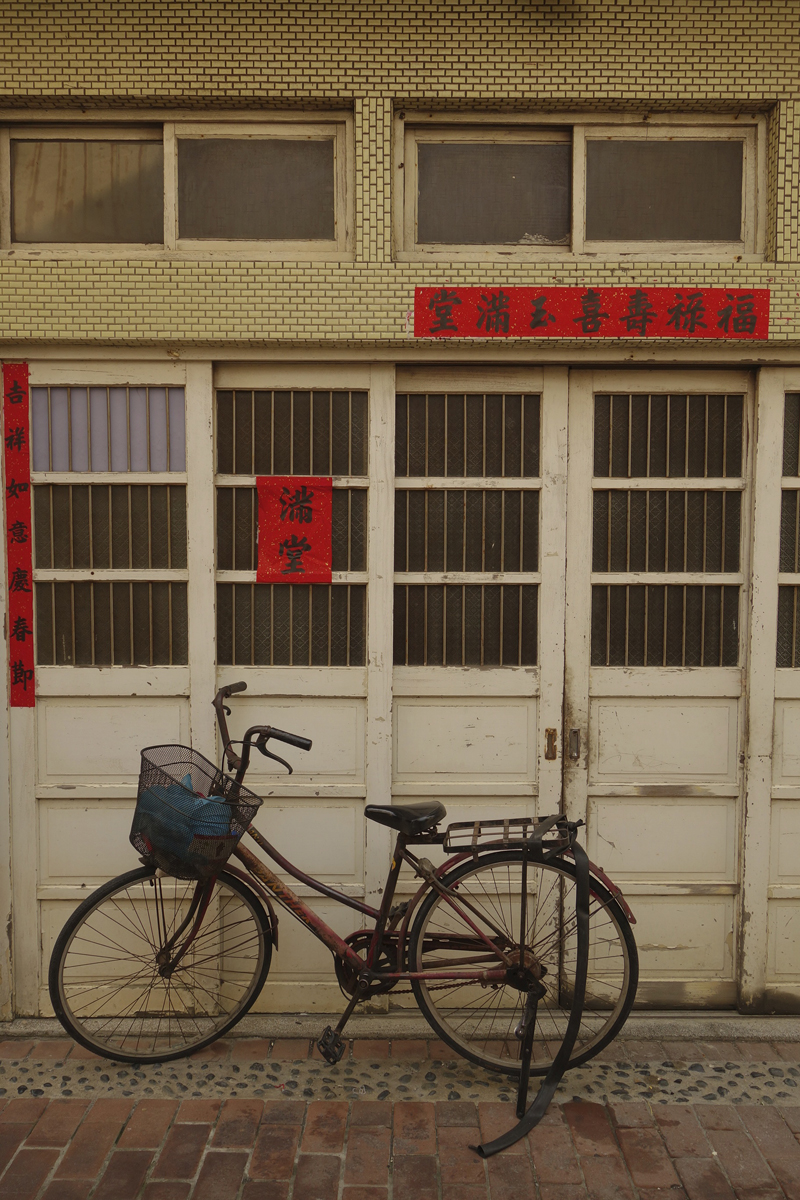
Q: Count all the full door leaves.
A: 4